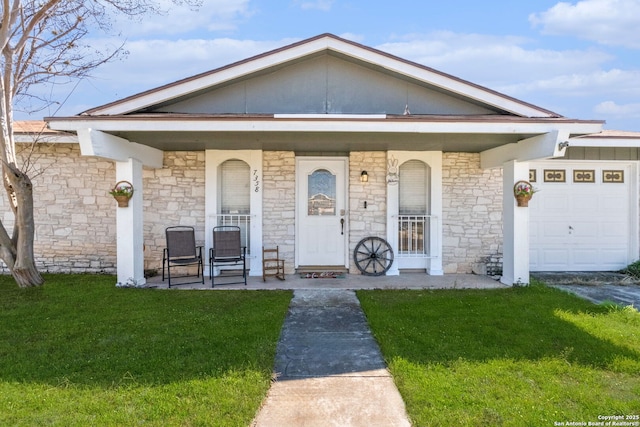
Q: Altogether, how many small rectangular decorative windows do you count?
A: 4